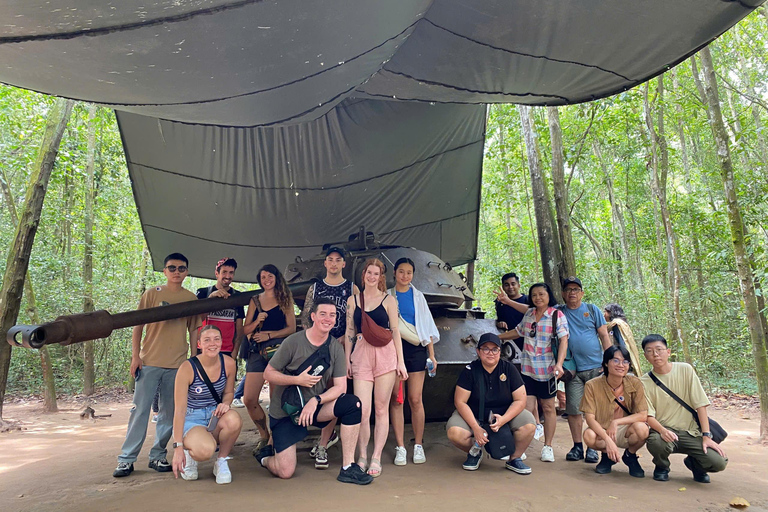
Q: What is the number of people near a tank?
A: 15